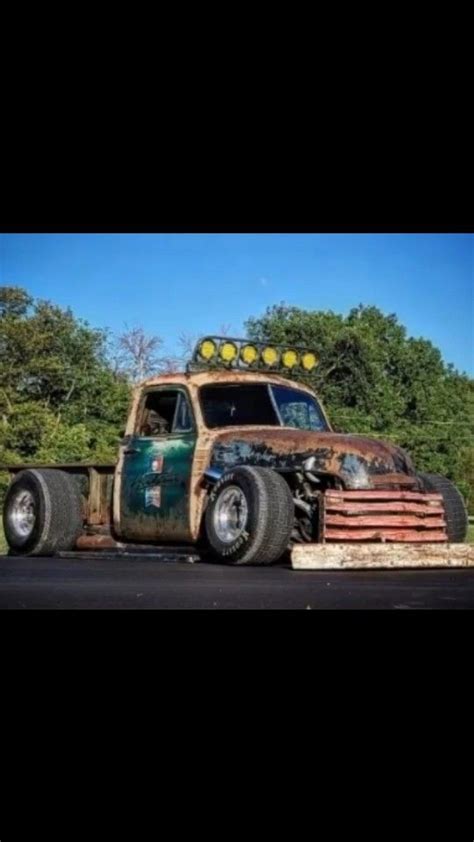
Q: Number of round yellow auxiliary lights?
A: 6